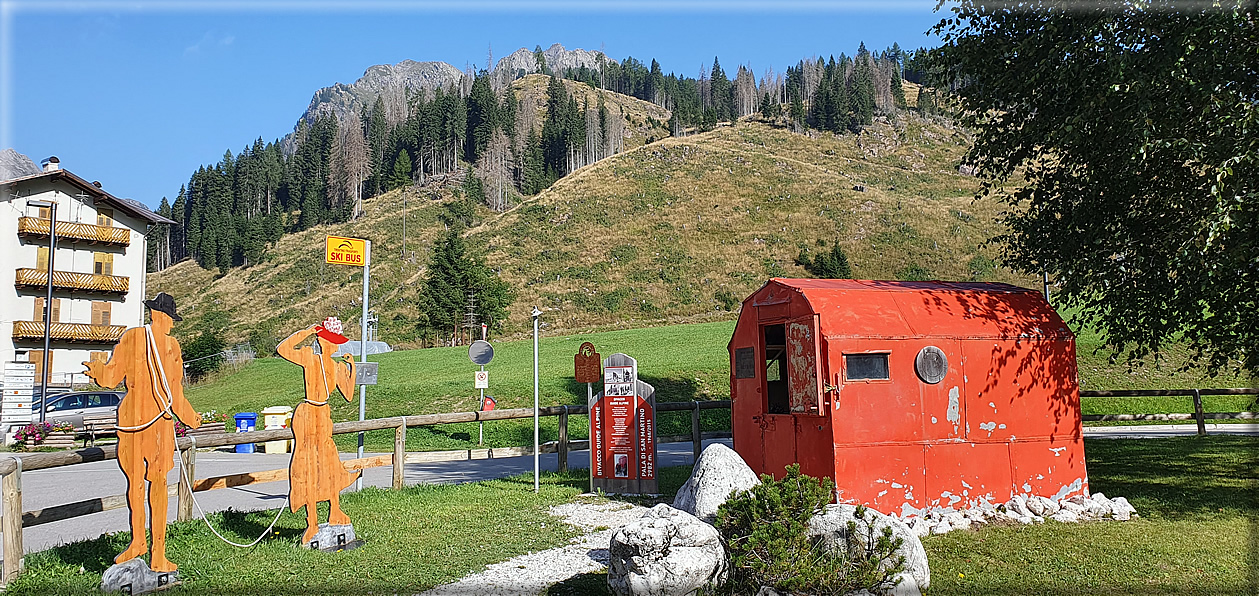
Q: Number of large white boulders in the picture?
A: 3